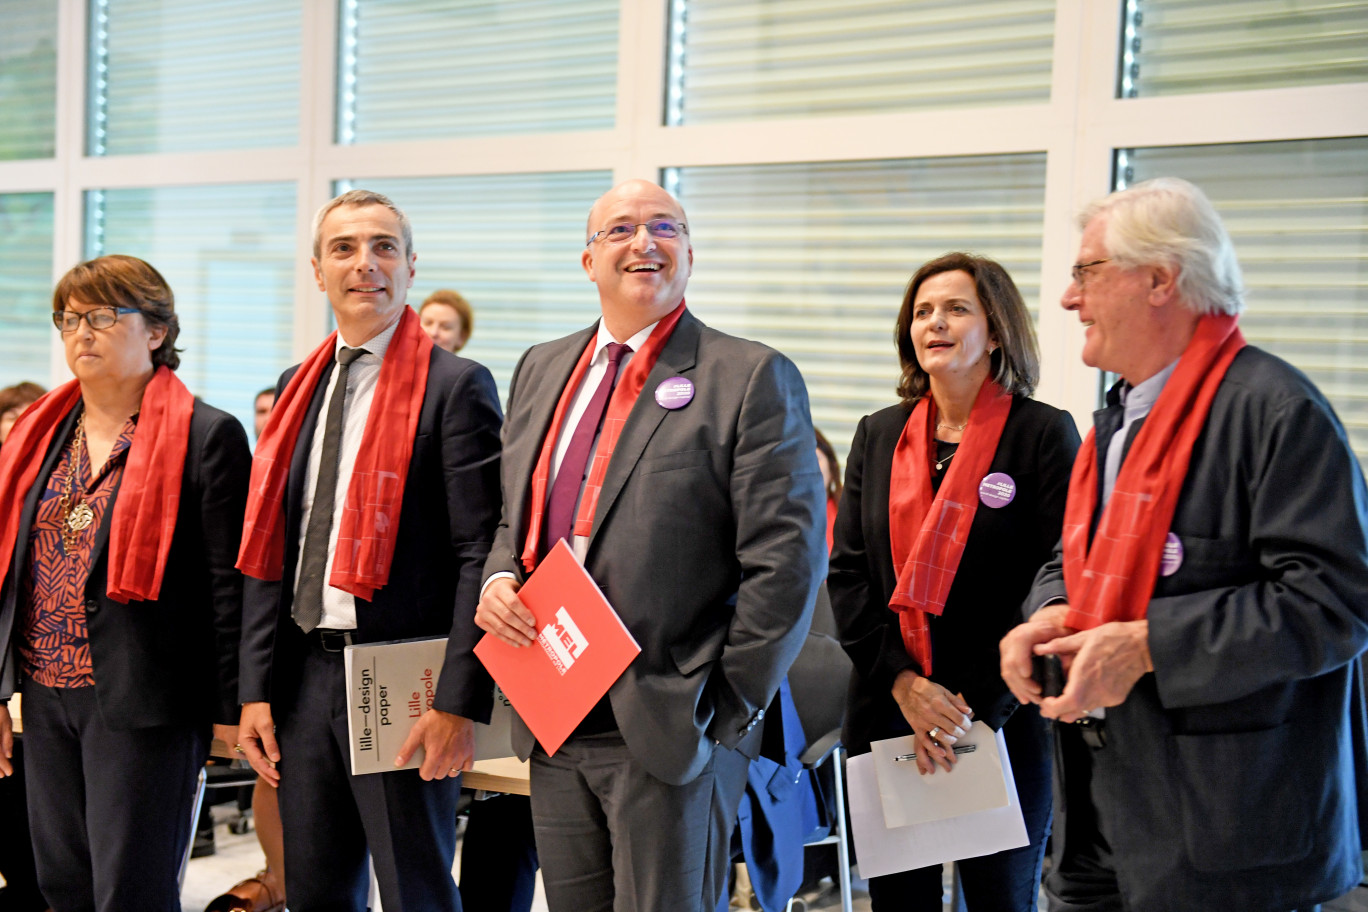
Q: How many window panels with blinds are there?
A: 10